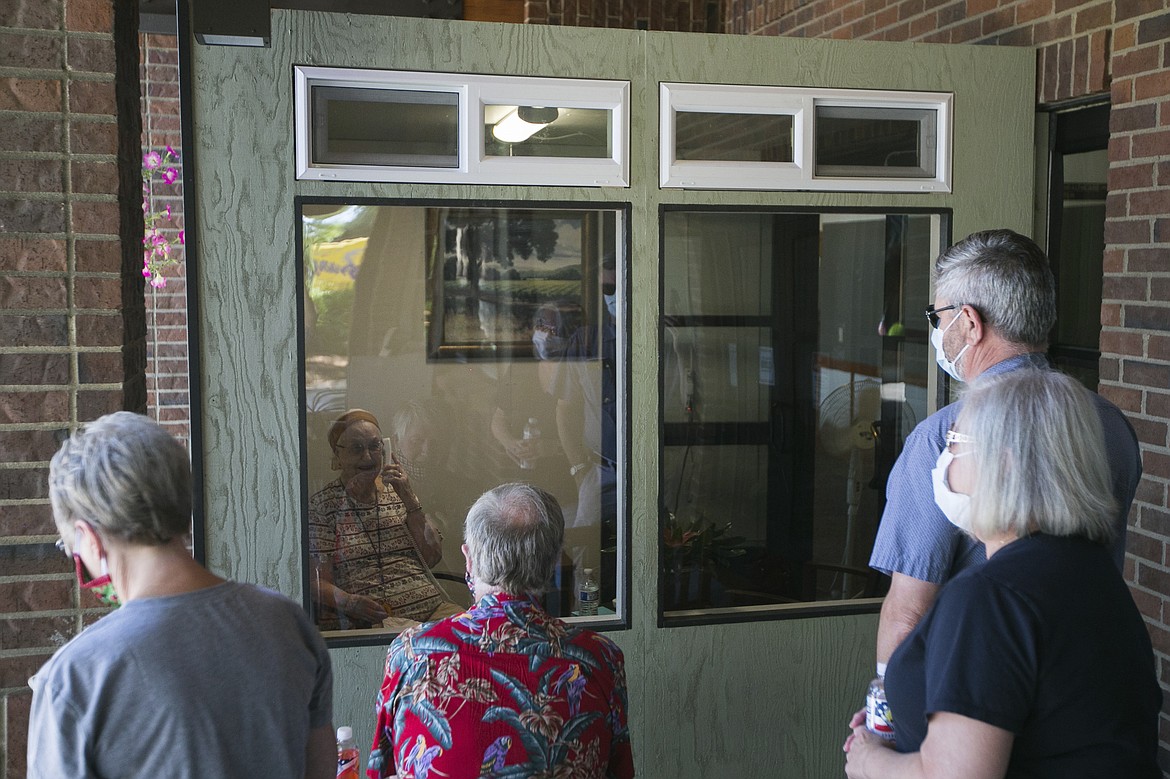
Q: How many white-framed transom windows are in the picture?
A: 2